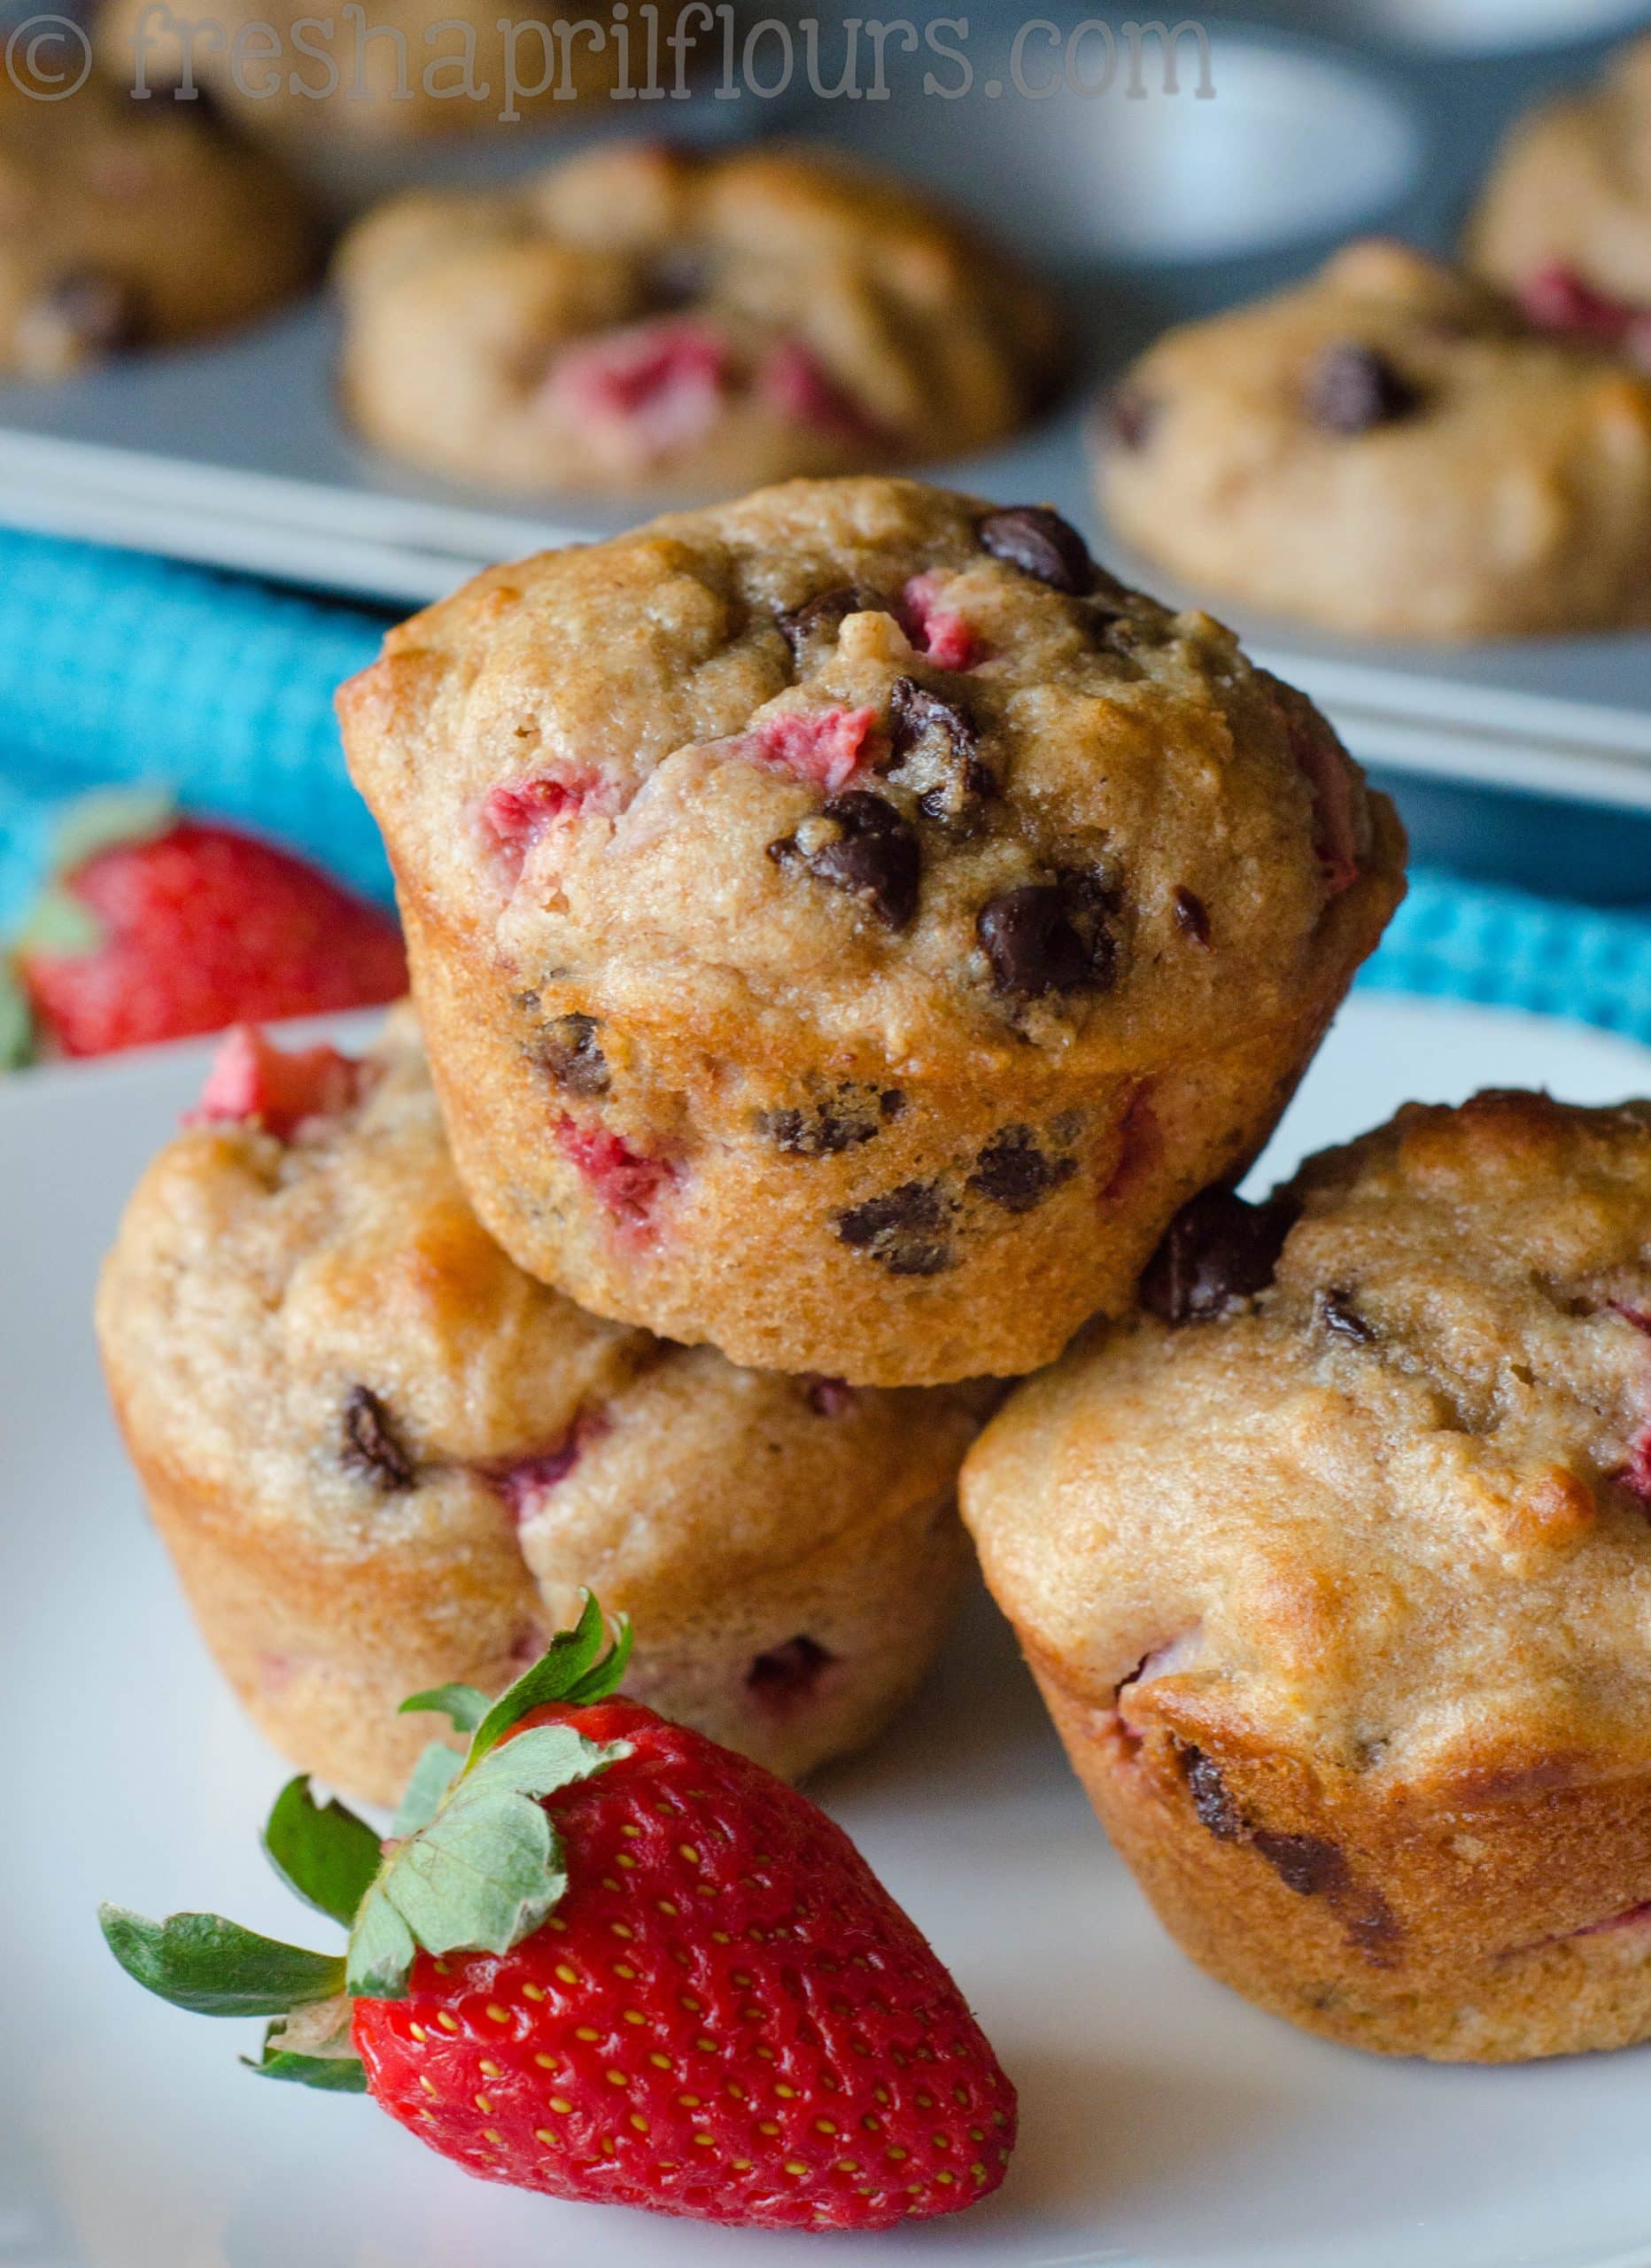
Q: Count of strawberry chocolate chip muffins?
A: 8